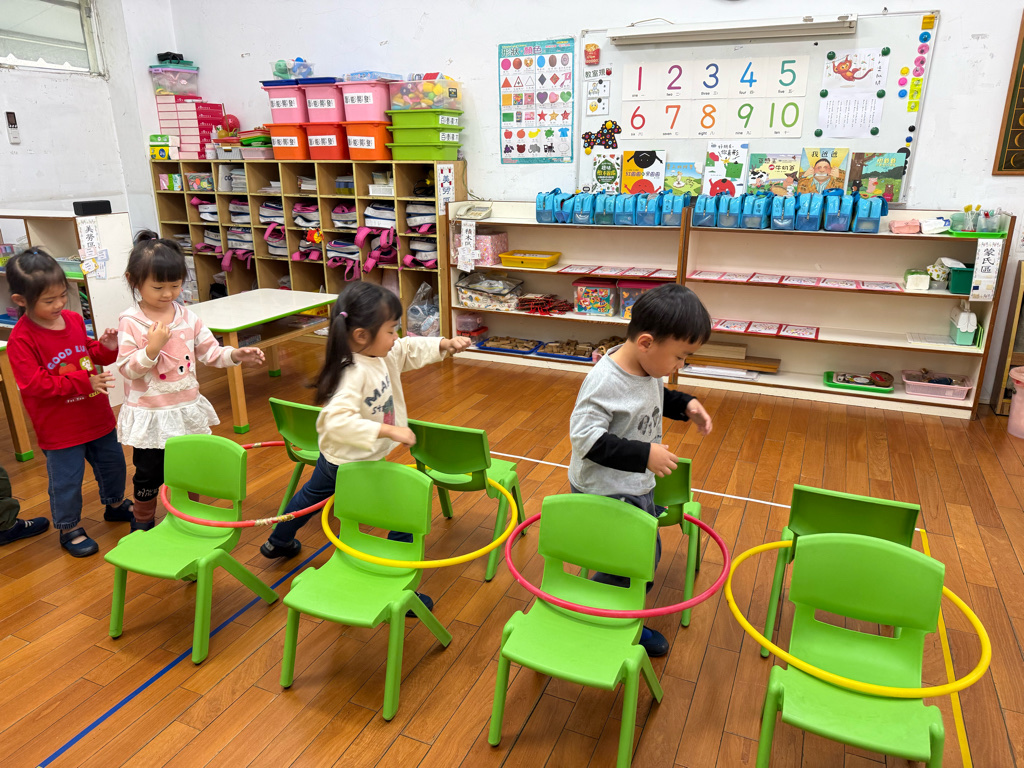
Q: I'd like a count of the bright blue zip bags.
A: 14